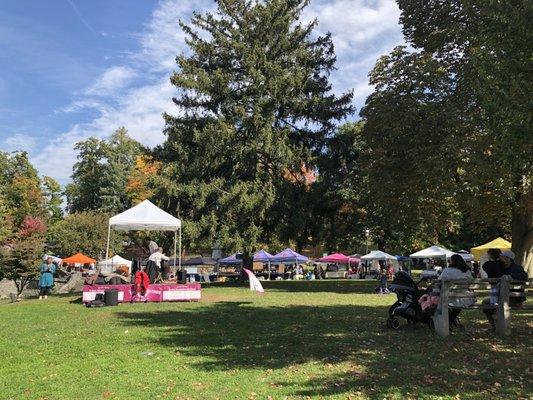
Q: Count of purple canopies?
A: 3